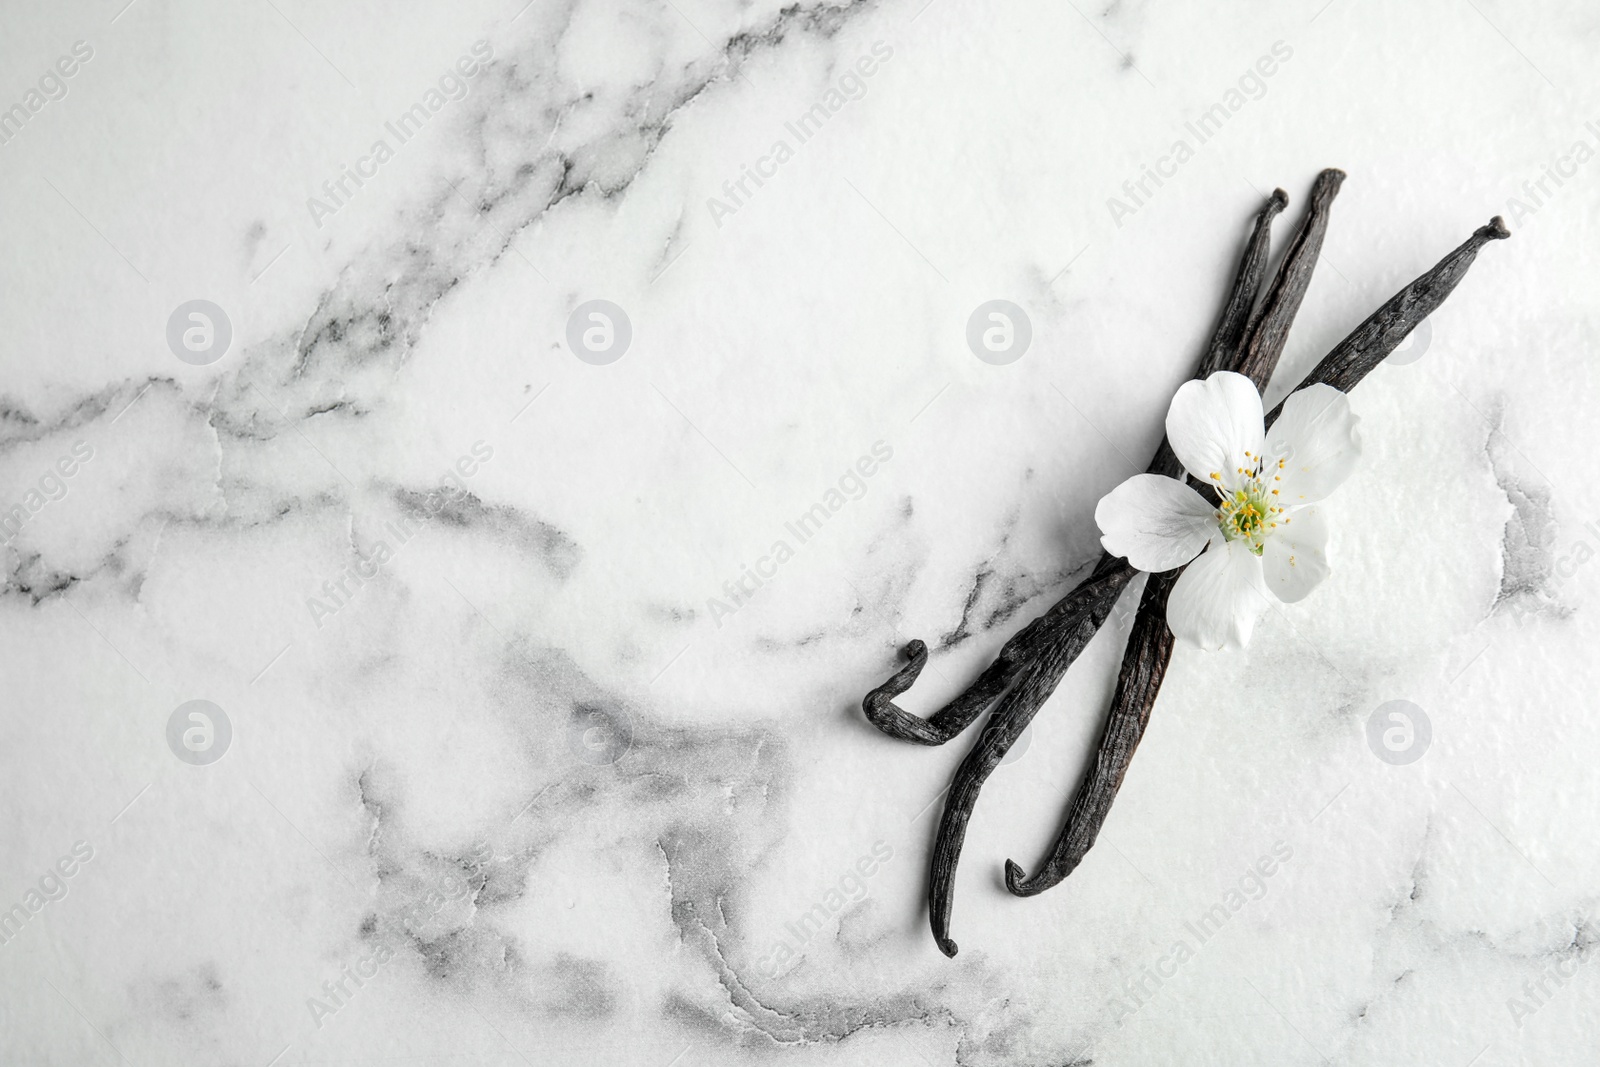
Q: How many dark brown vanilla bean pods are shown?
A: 3